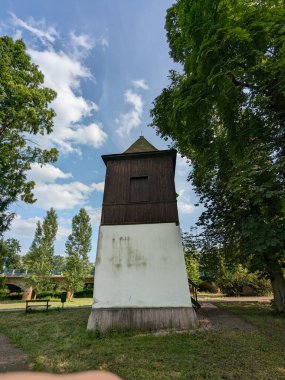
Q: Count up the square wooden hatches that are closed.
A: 1